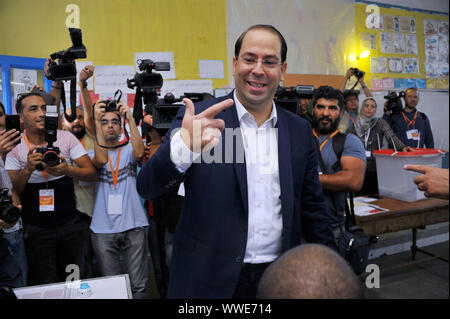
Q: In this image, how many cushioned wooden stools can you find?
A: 0